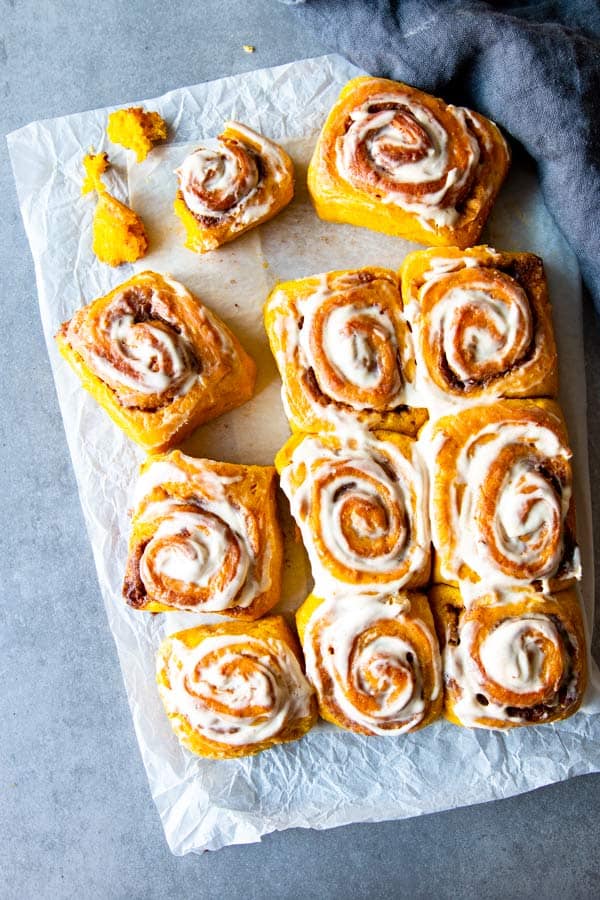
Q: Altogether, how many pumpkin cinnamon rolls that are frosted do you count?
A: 11